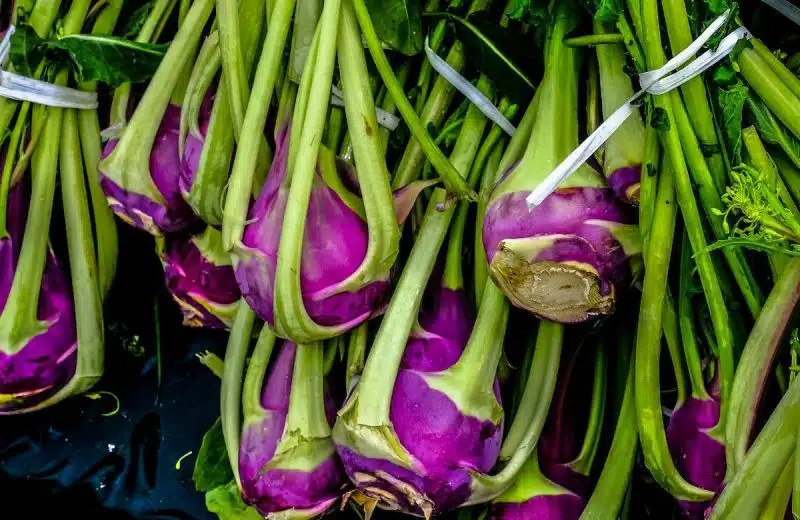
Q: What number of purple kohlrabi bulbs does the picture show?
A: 11